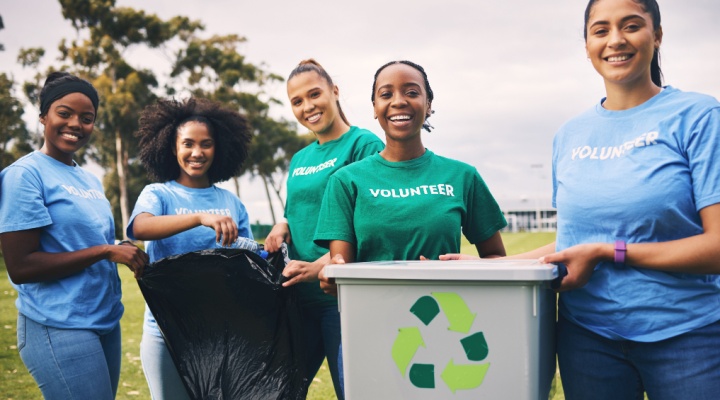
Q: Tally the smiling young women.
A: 5